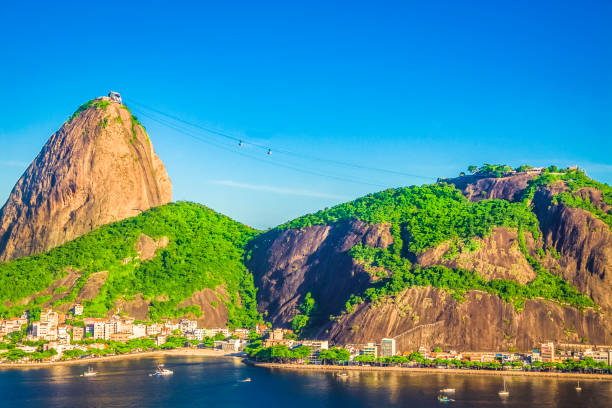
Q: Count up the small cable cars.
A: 2